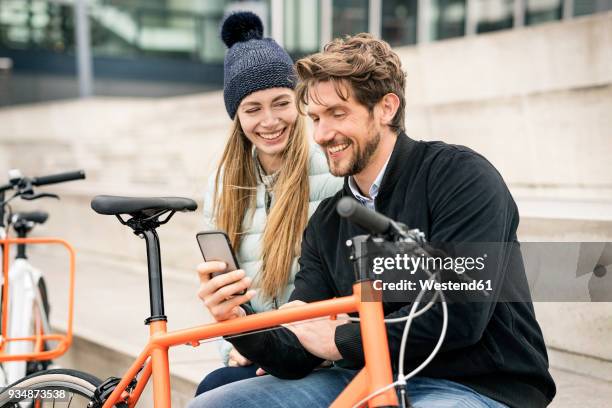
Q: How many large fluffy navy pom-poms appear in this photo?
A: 1